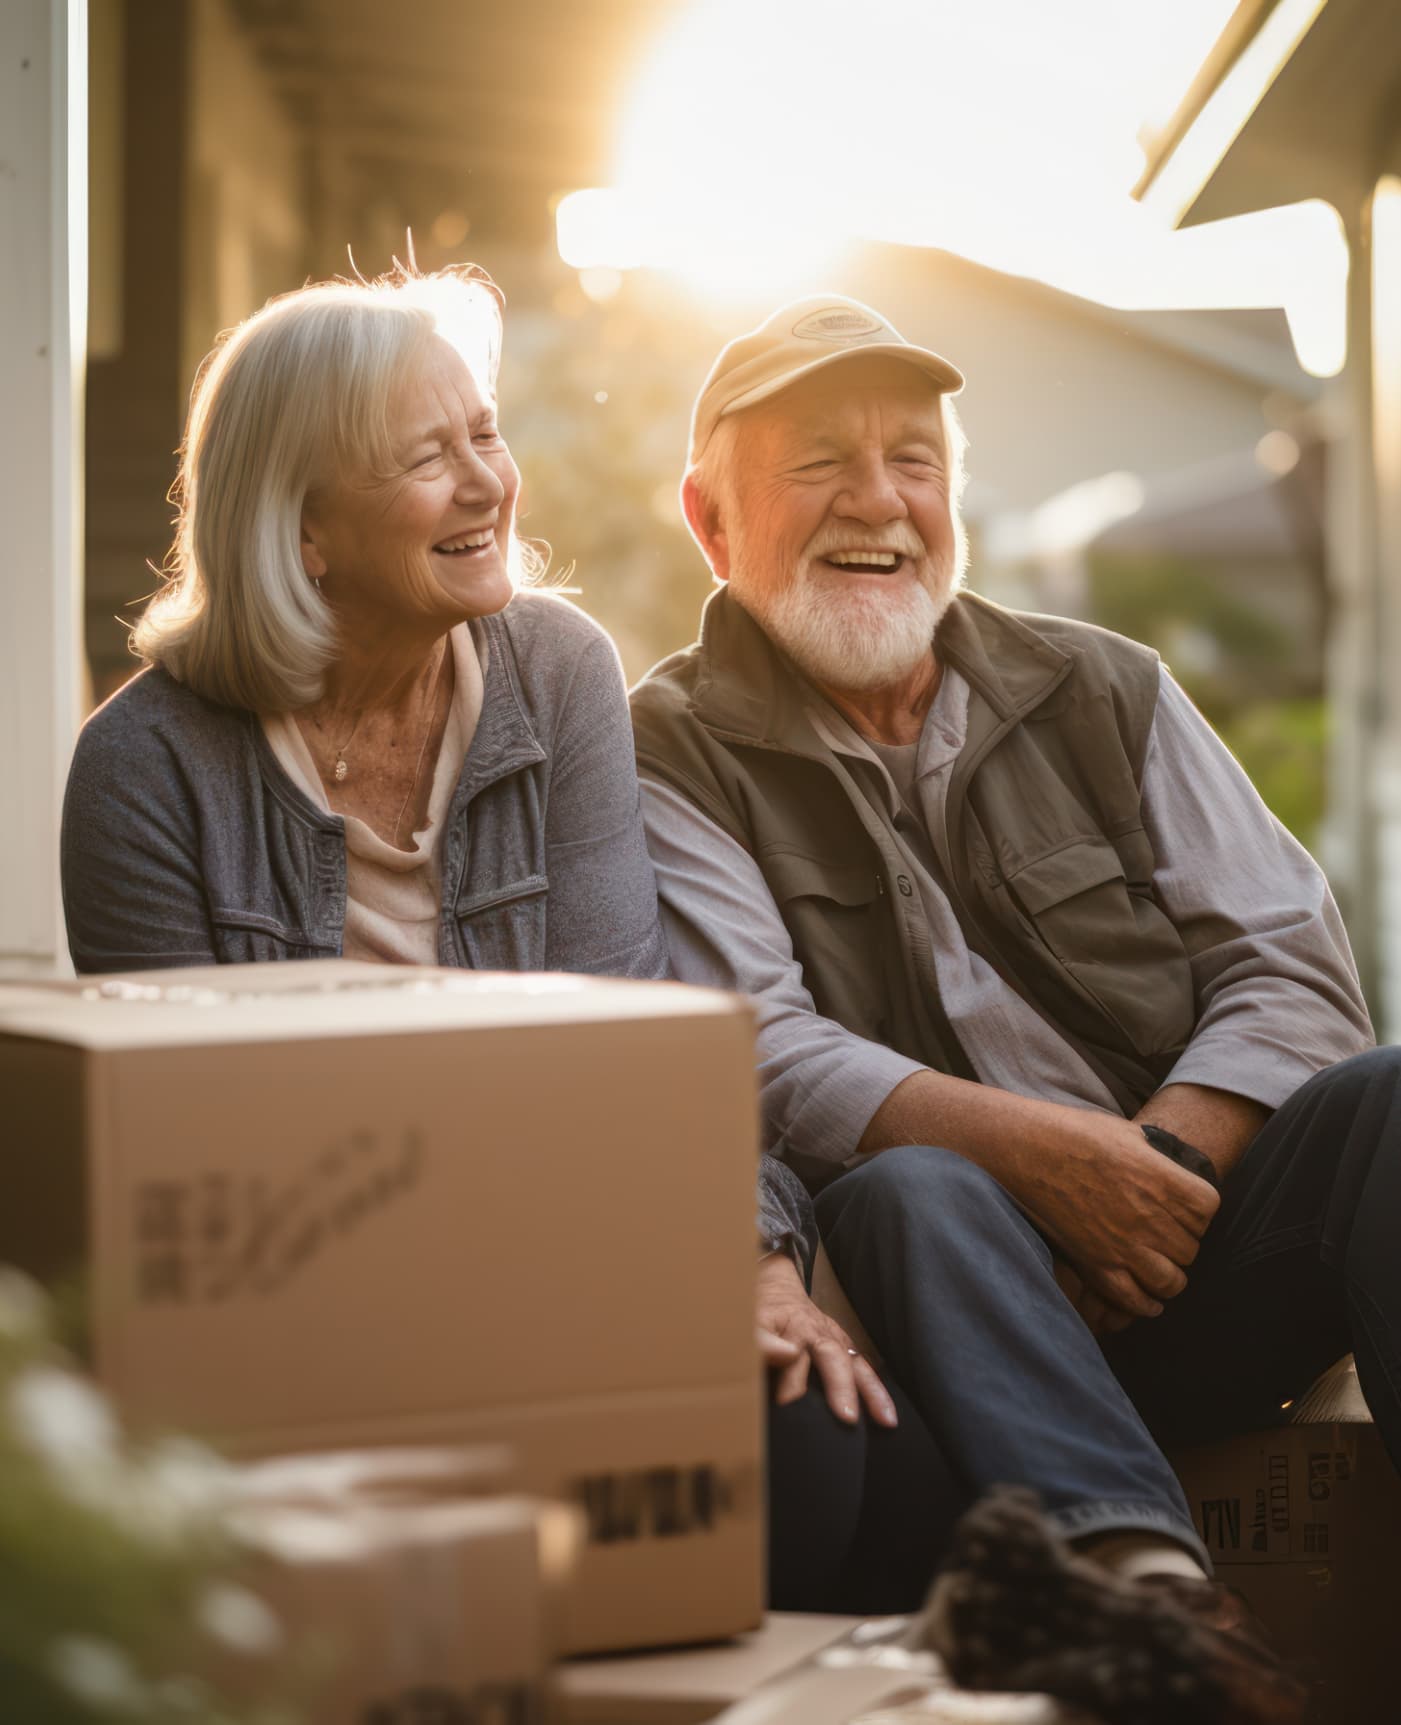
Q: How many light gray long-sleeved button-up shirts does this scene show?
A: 1